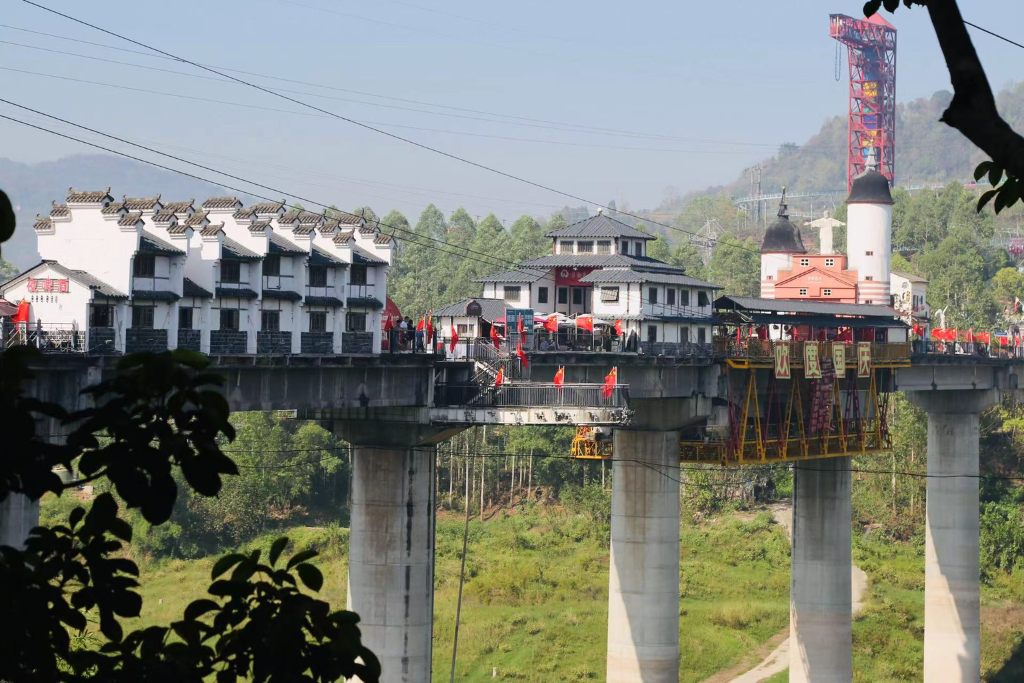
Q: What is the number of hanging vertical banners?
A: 4